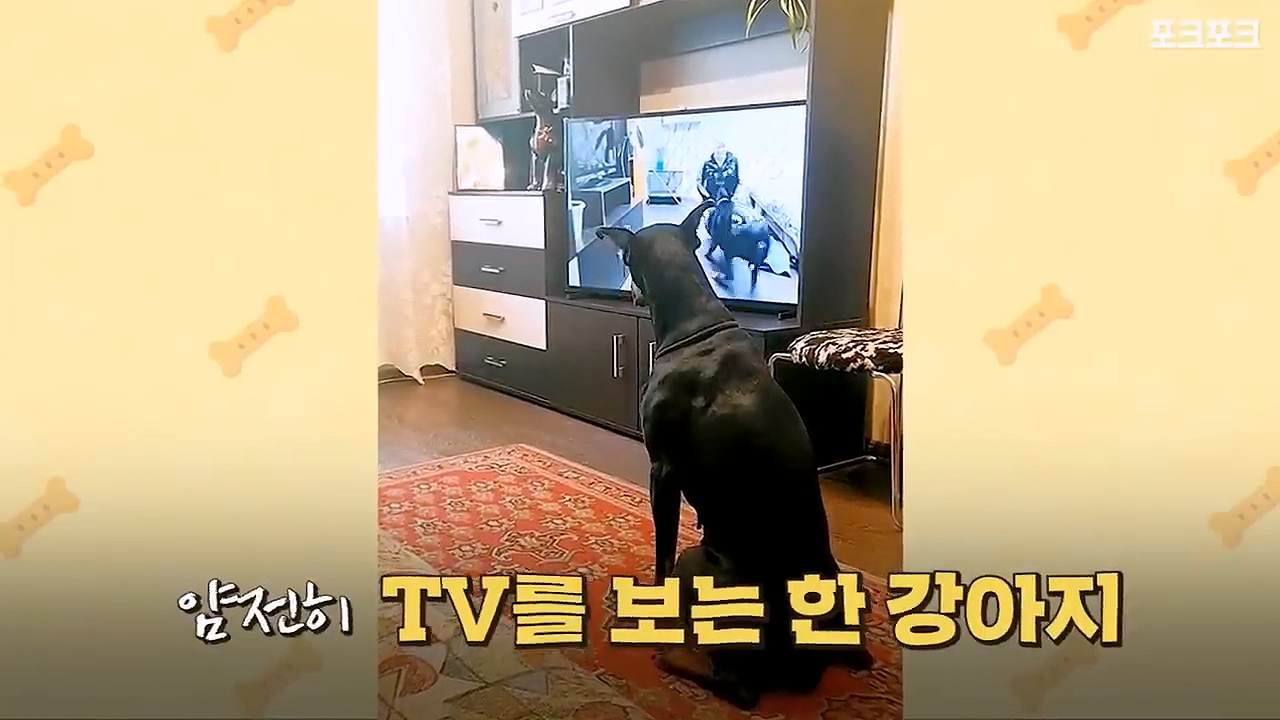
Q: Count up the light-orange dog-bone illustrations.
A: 10